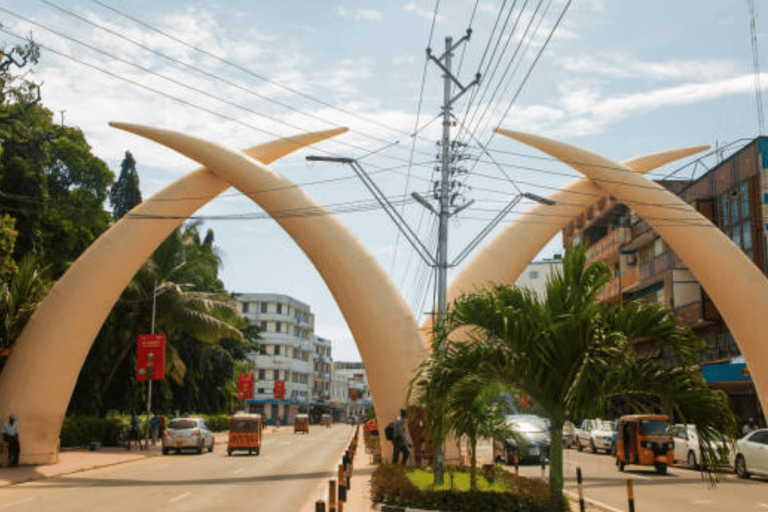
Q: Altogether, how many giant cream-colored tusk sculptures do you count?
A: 4